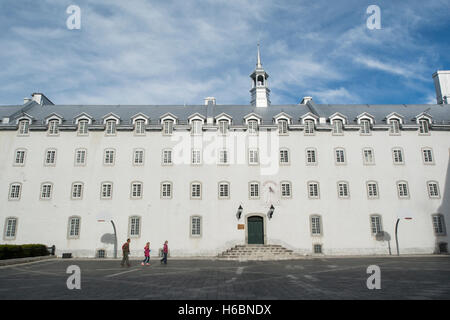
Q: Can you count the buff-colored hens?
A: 0